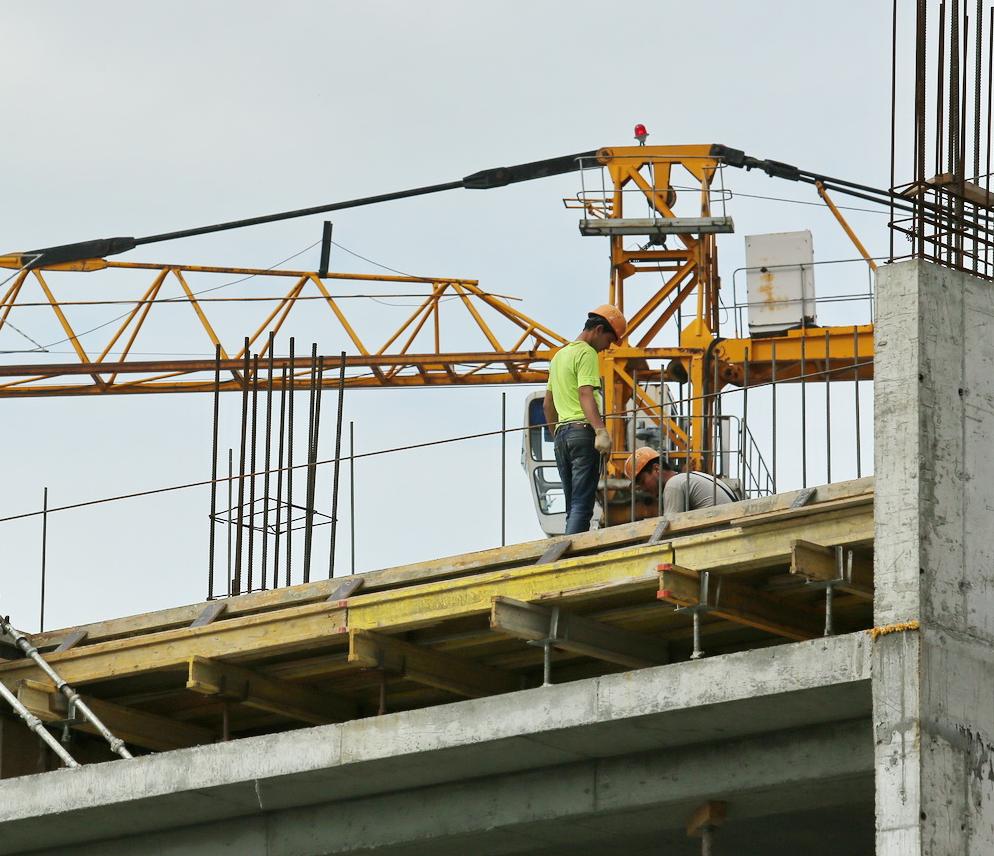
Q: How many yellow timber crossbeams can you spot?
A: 6